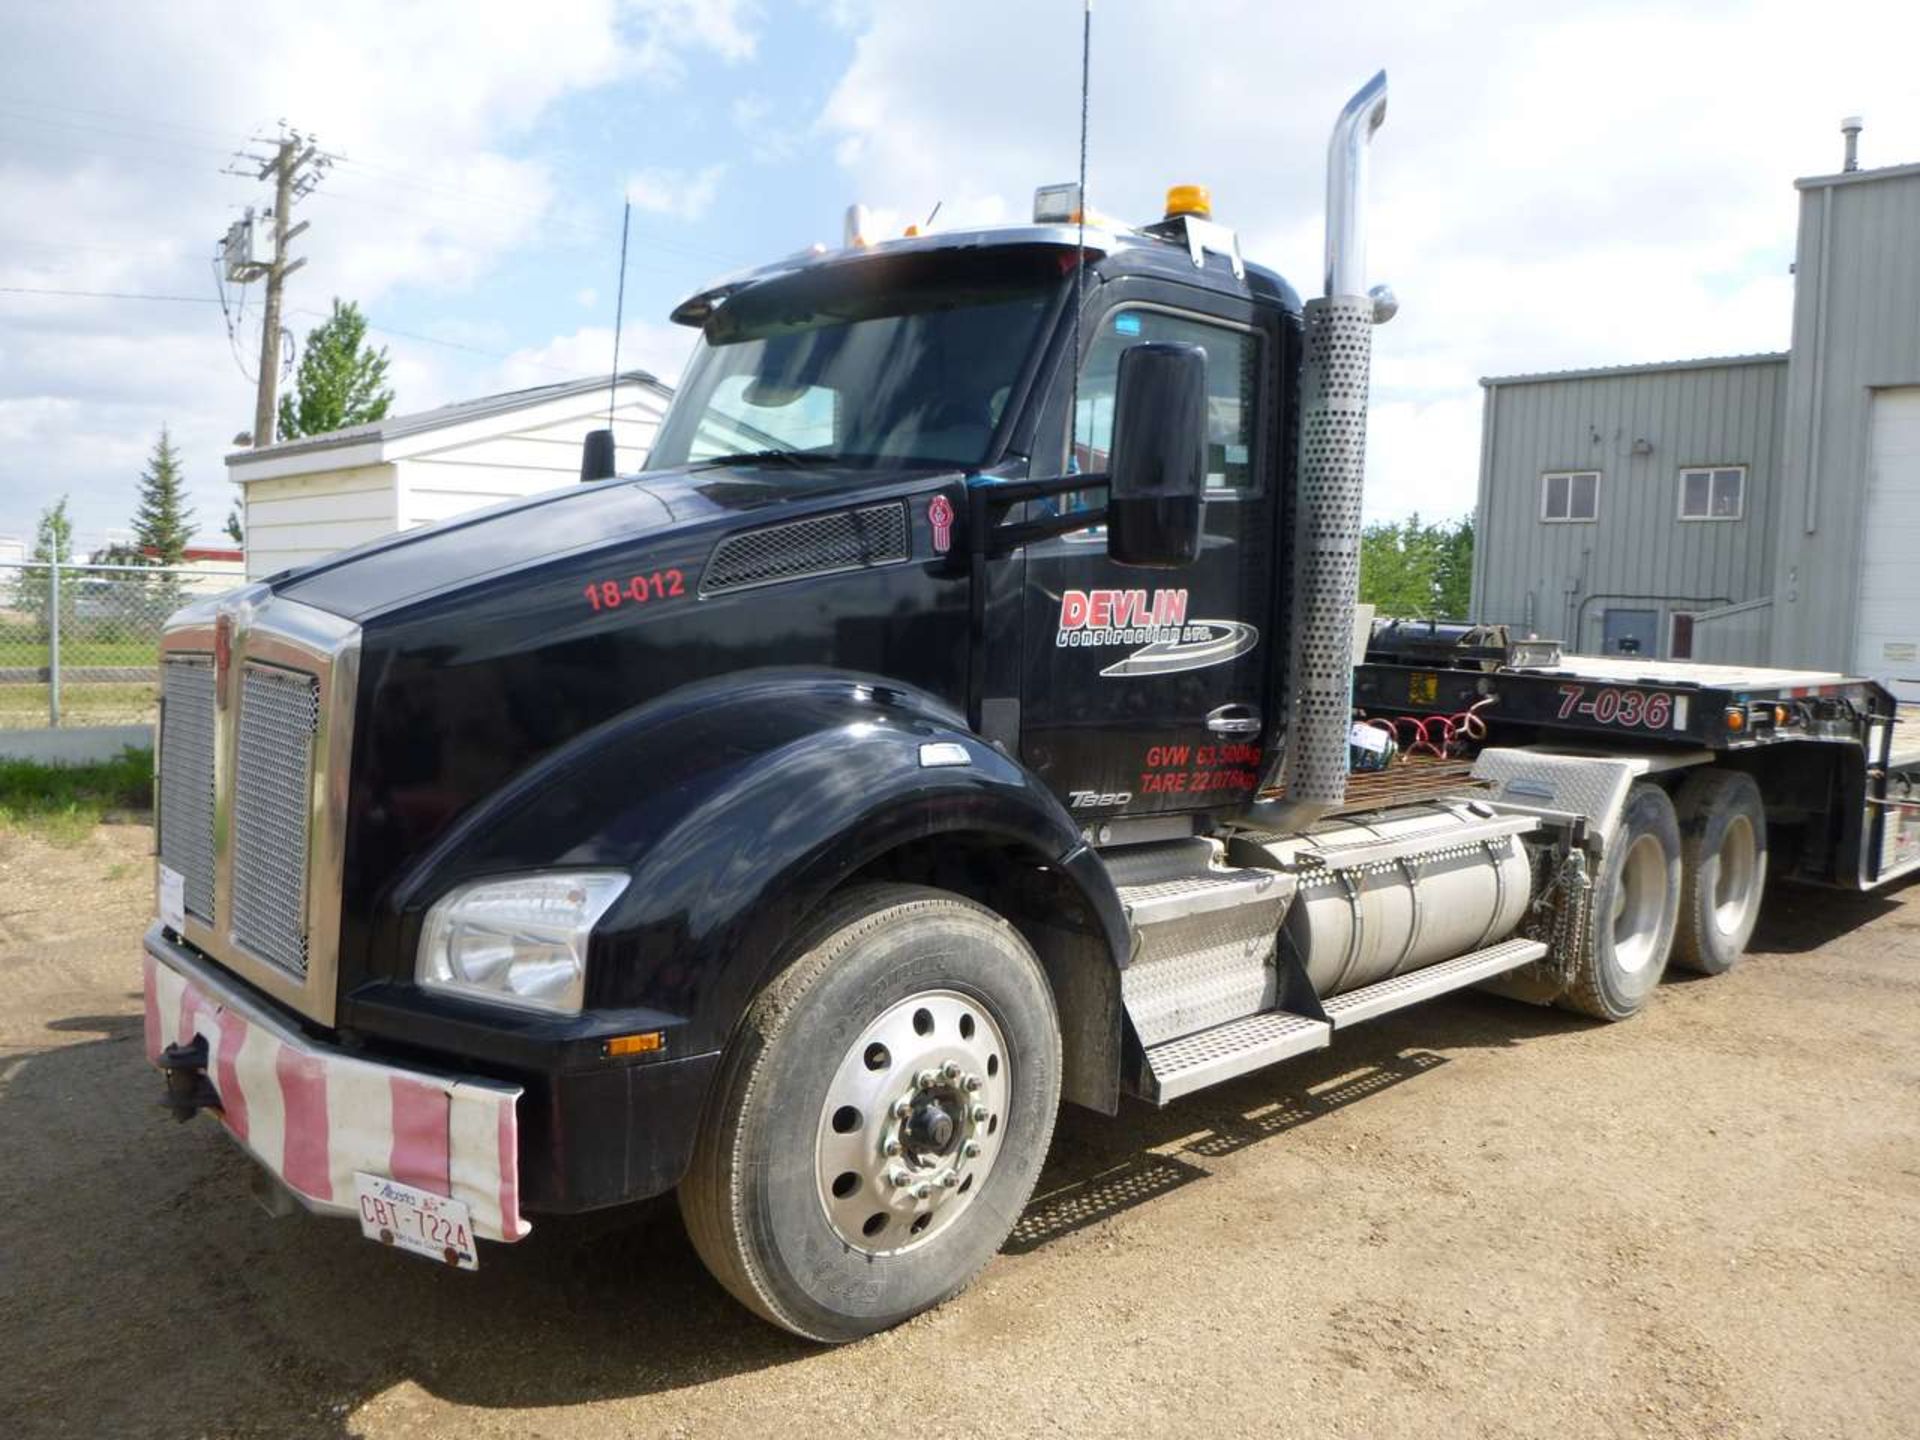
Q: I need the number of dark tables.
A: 0